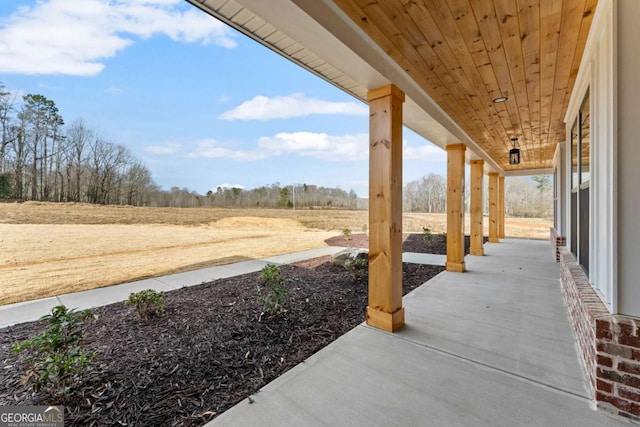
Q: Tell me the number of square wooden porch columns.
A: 5